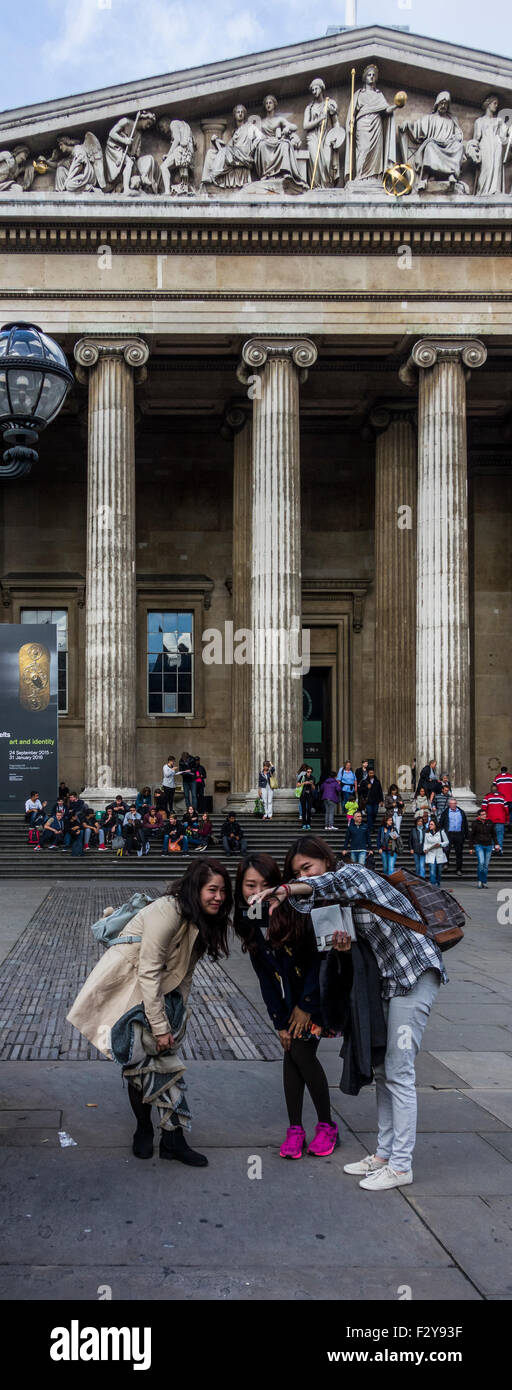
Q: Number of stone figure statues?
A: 10